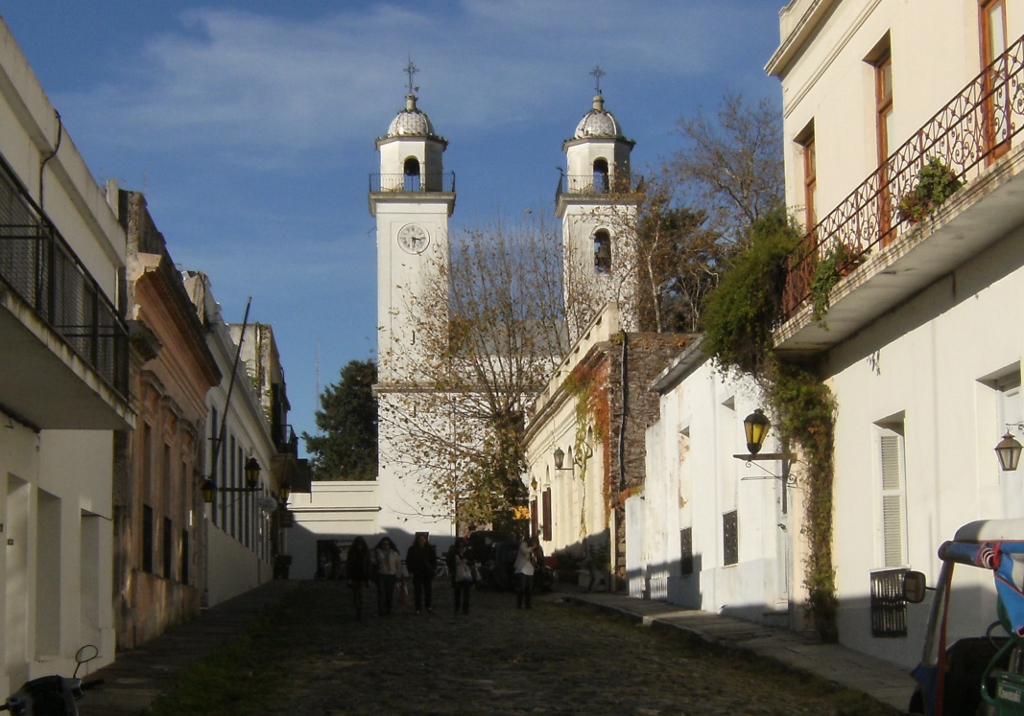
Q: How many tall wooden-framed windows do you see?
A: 3